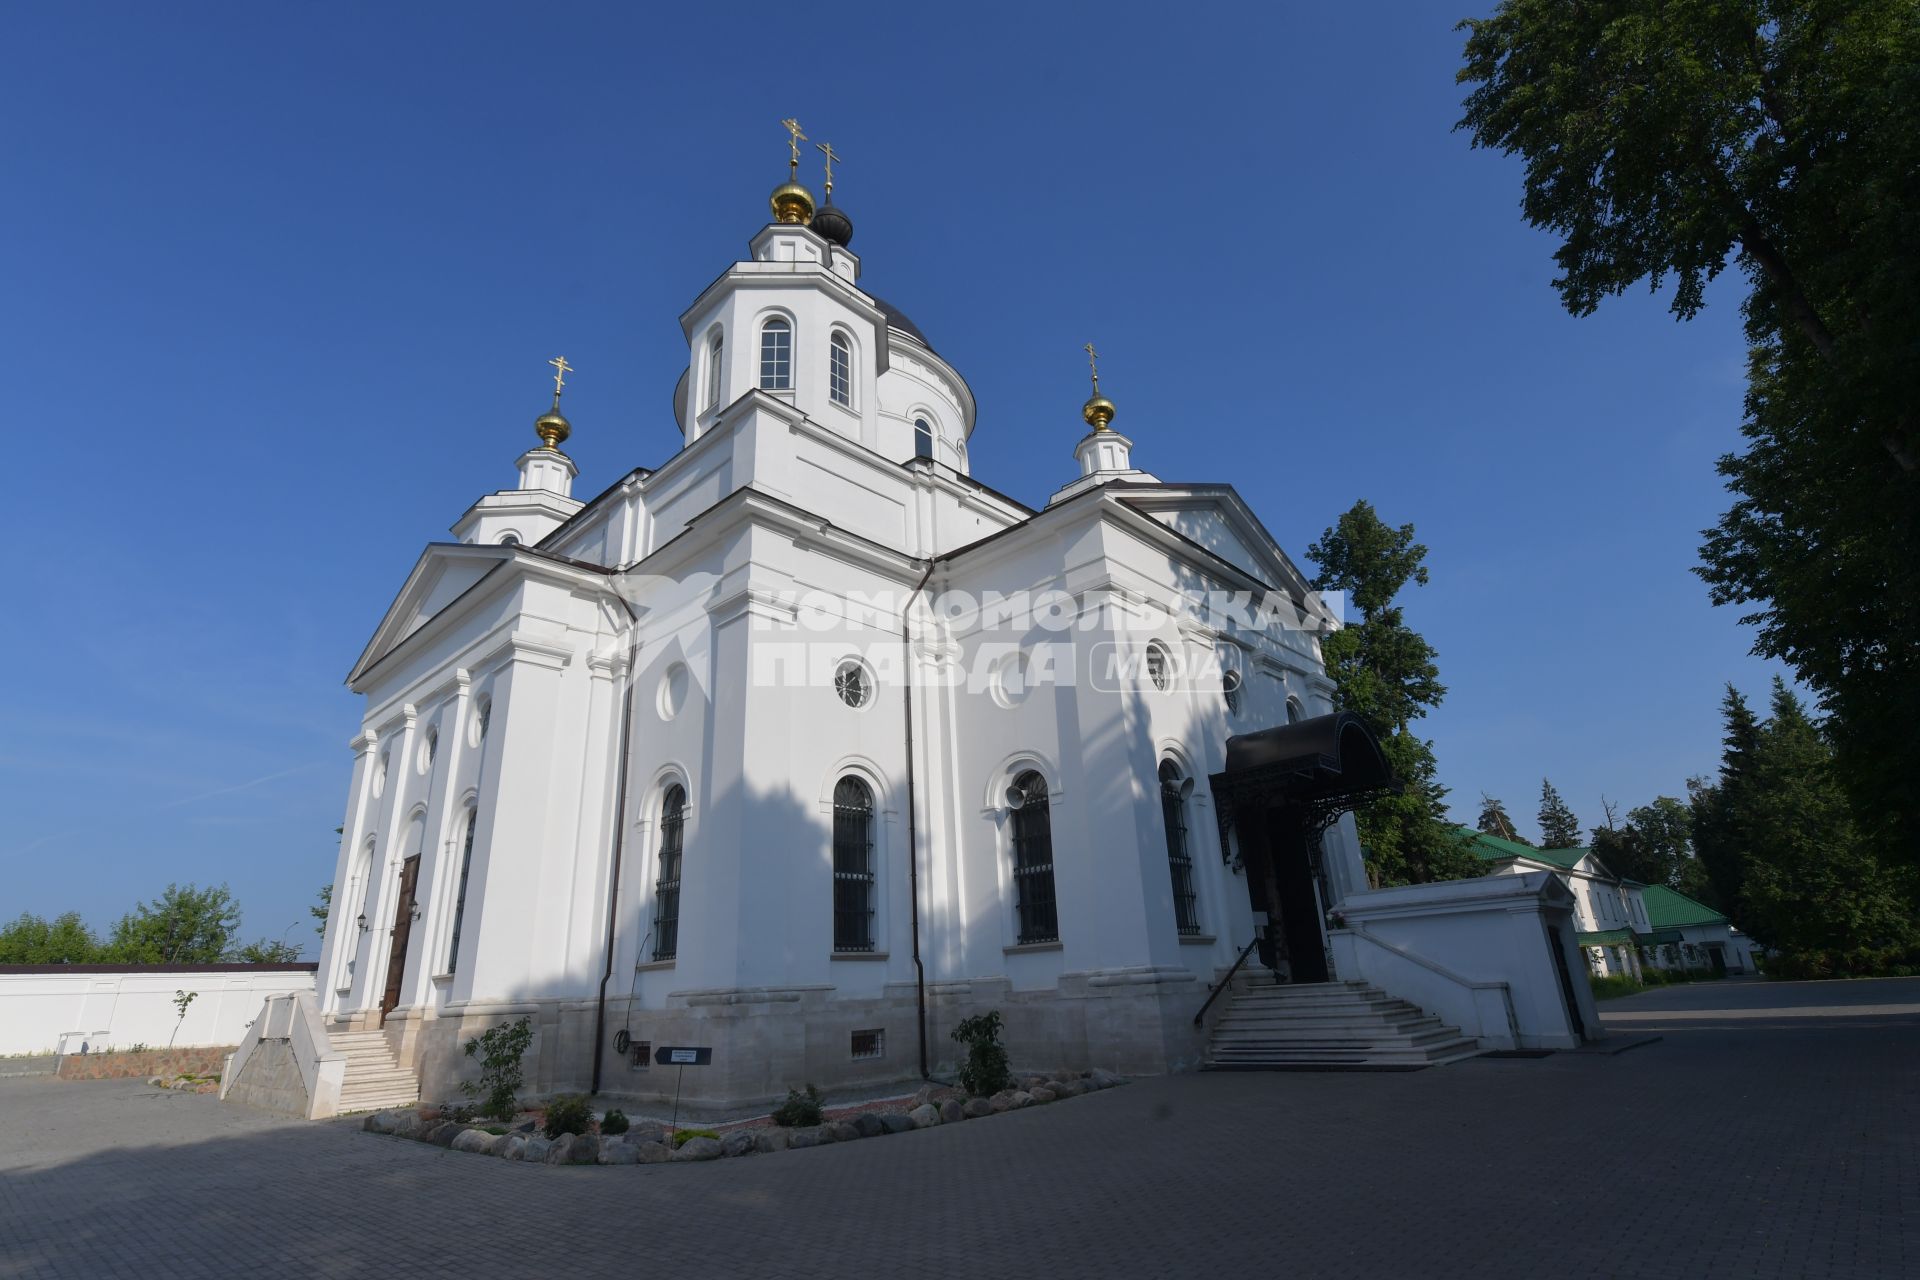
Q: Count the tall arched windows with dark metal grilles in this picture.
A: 5